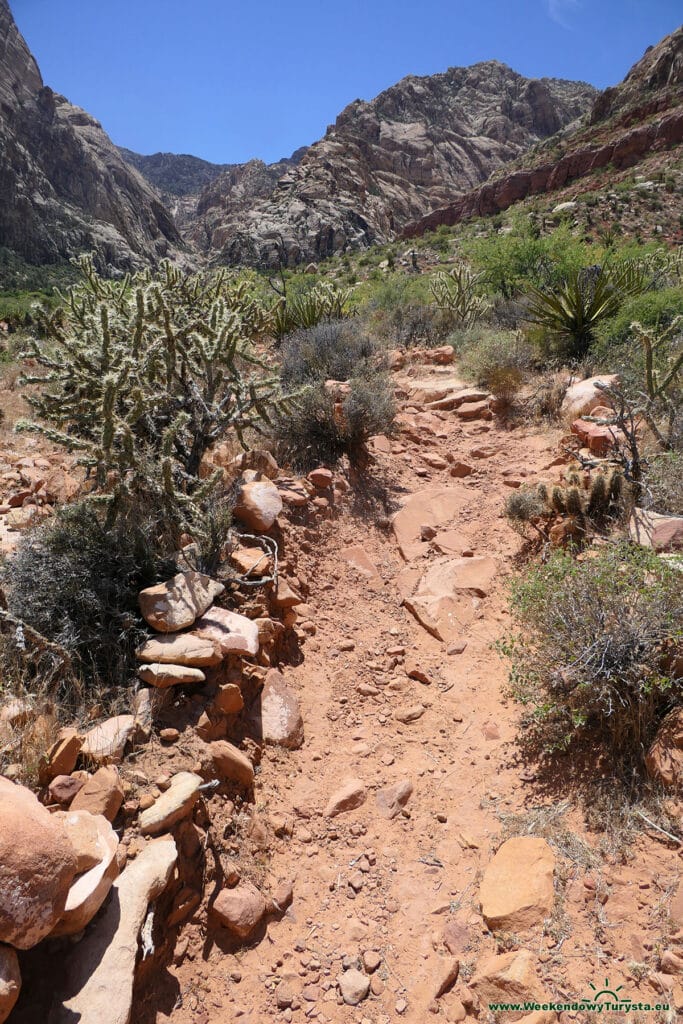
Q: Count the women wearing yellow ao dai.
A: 0